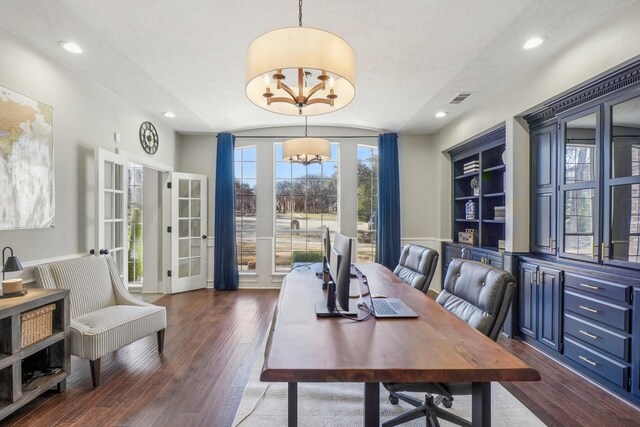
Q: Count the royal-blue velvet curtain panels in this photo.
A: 2